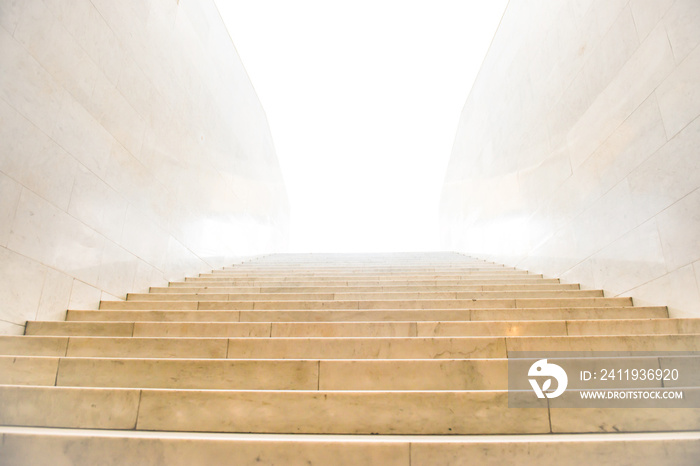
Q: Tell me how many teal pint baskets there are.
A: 0